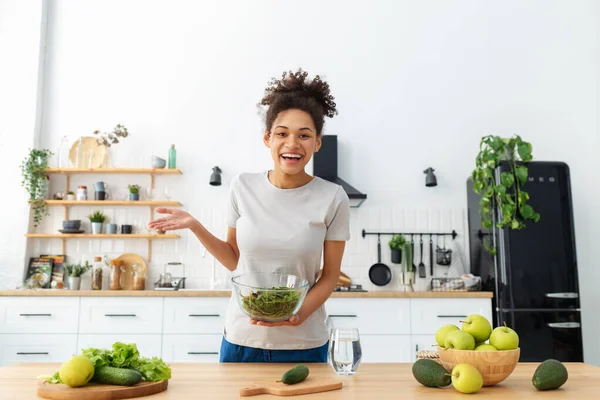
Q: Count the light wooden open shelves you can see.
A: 3